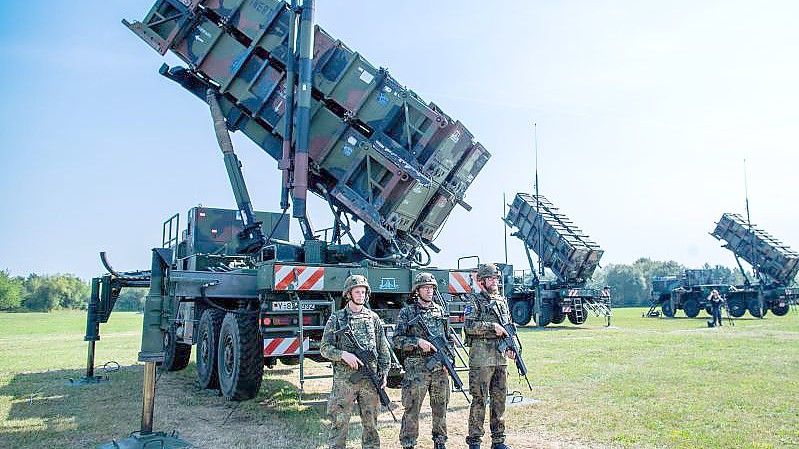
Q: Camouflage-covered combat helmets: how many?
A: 3